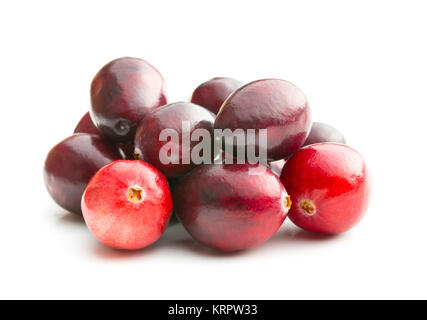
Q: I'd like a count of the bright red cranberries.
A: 2